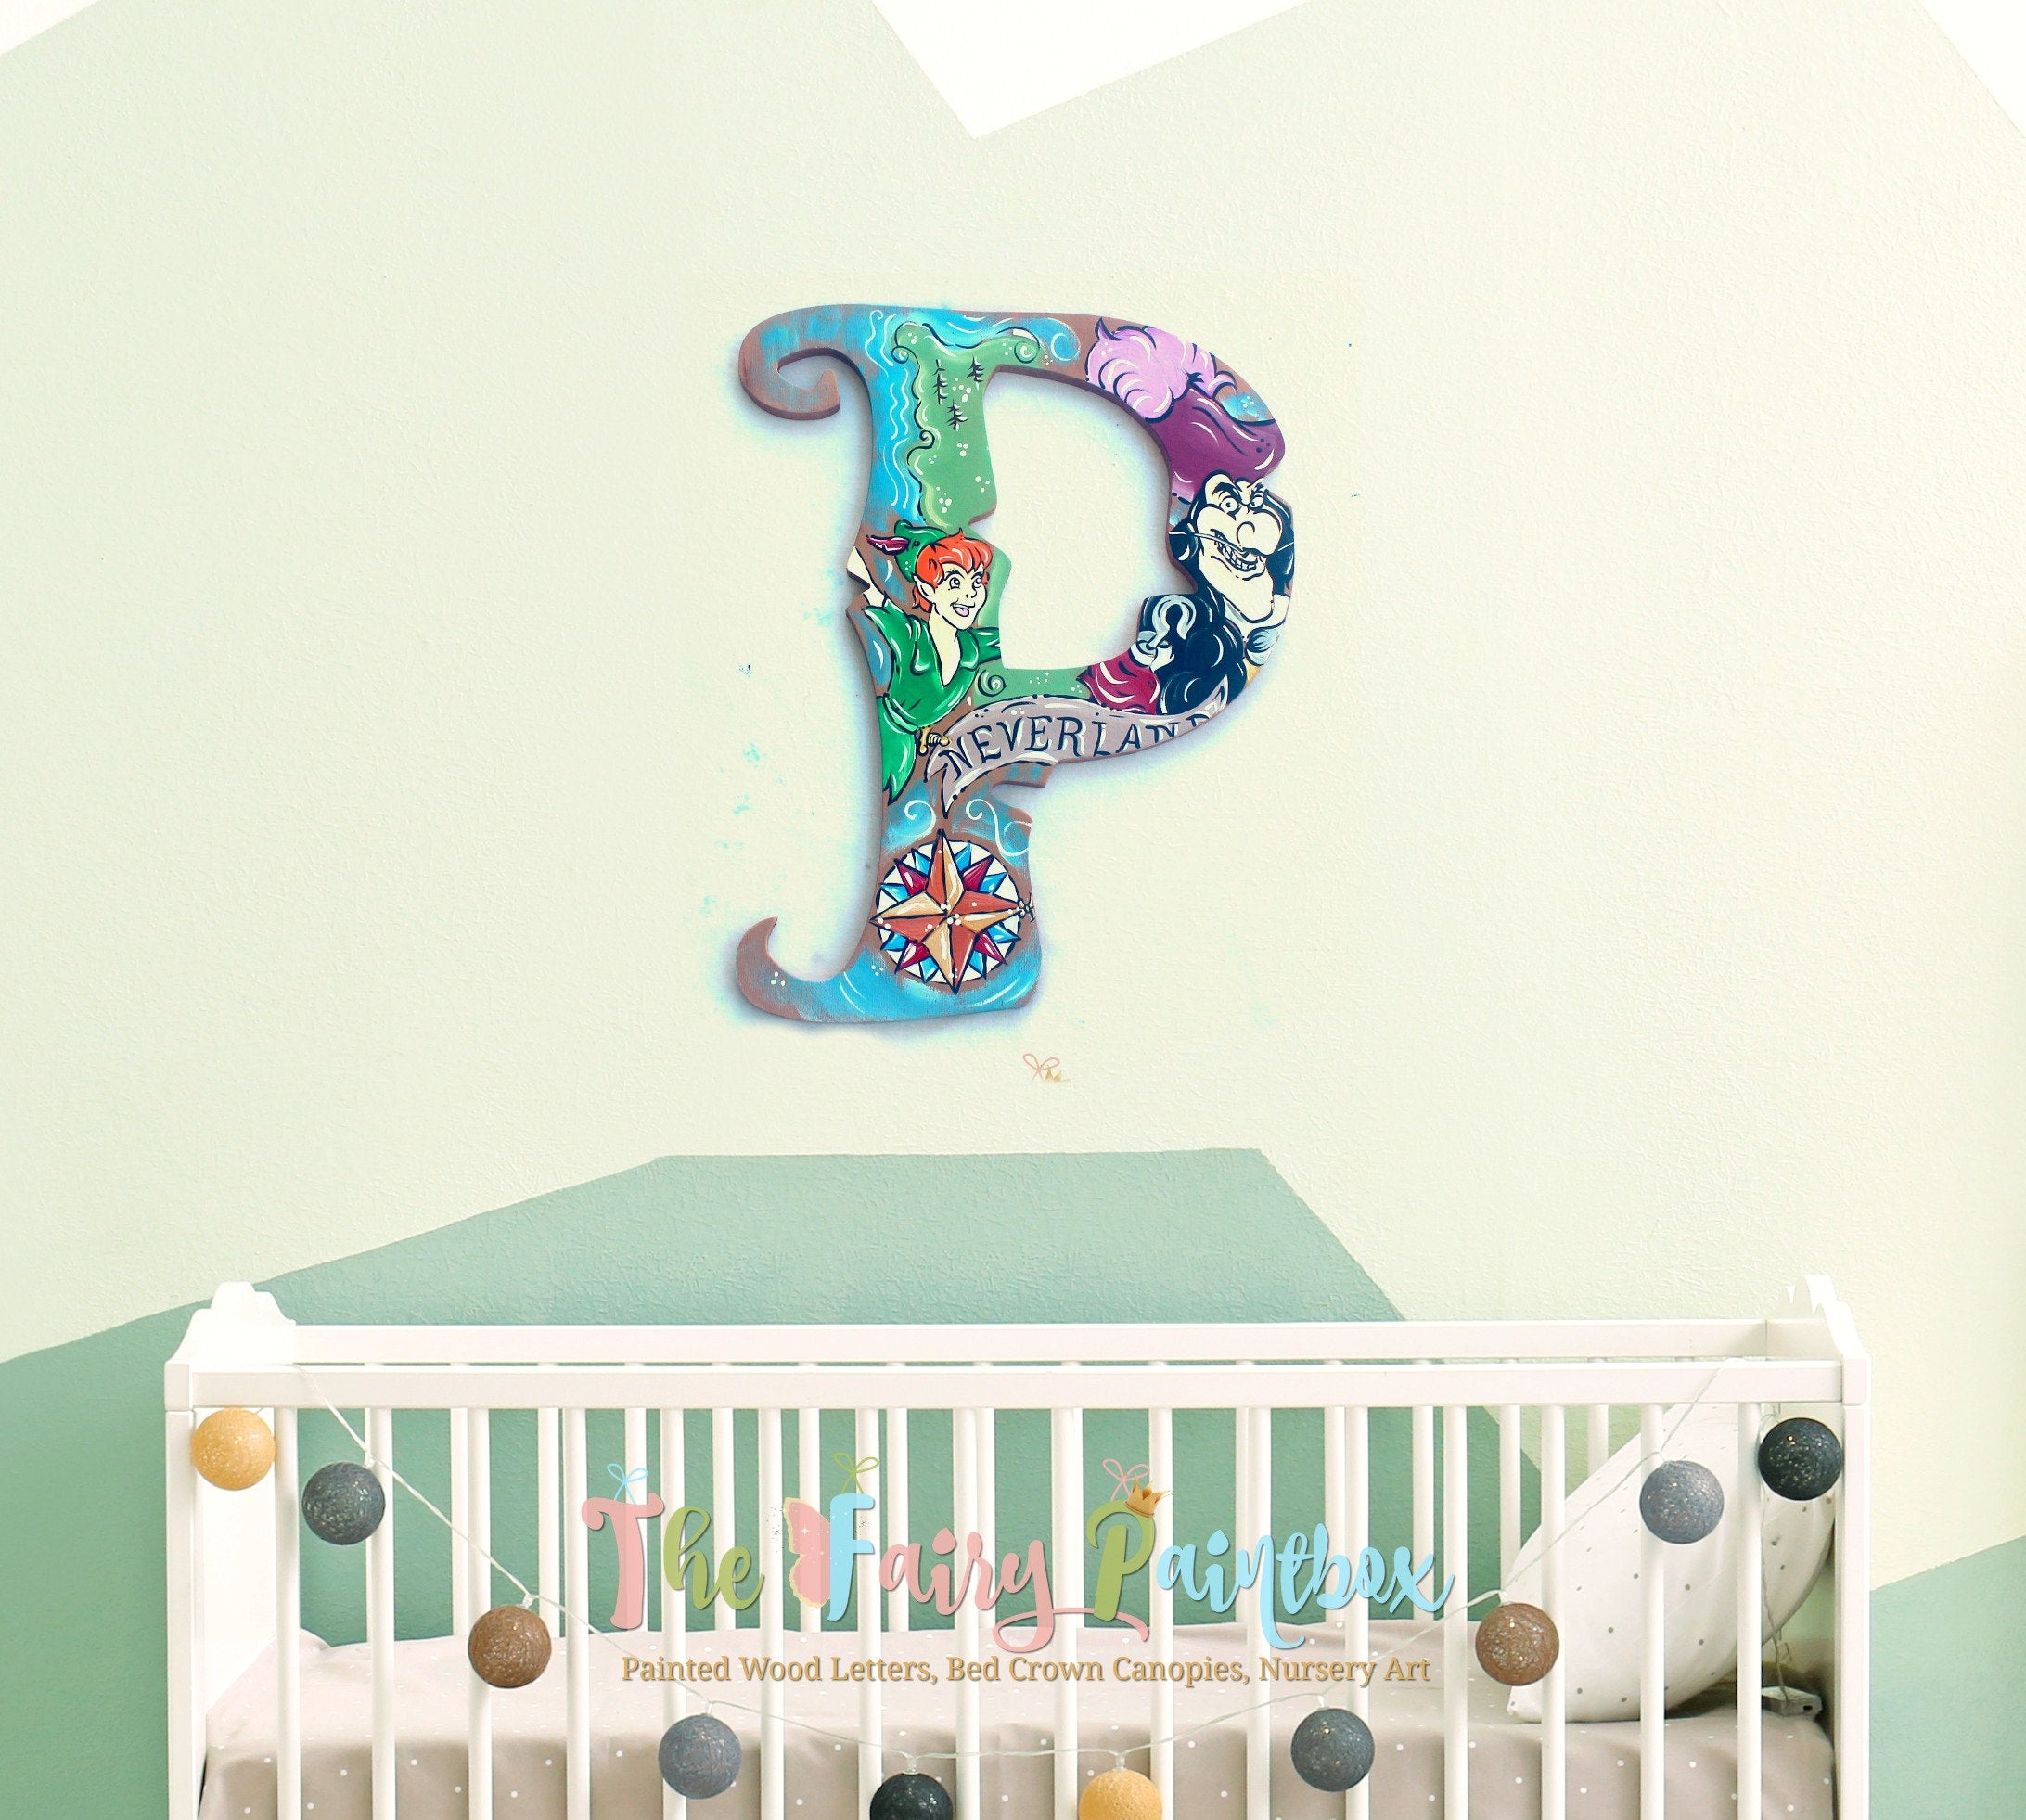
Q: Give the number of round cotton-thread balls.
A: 10